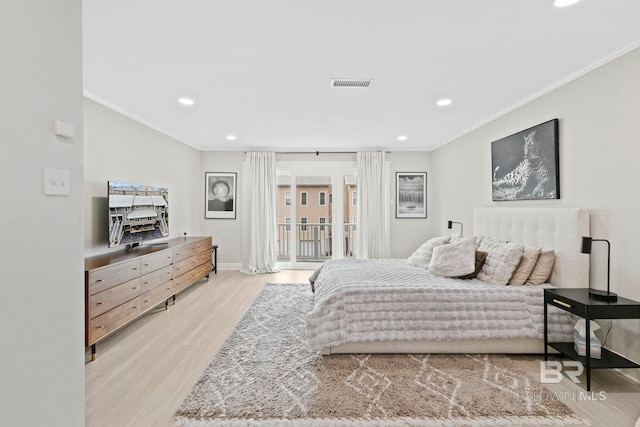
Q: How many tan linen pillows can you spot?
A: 2